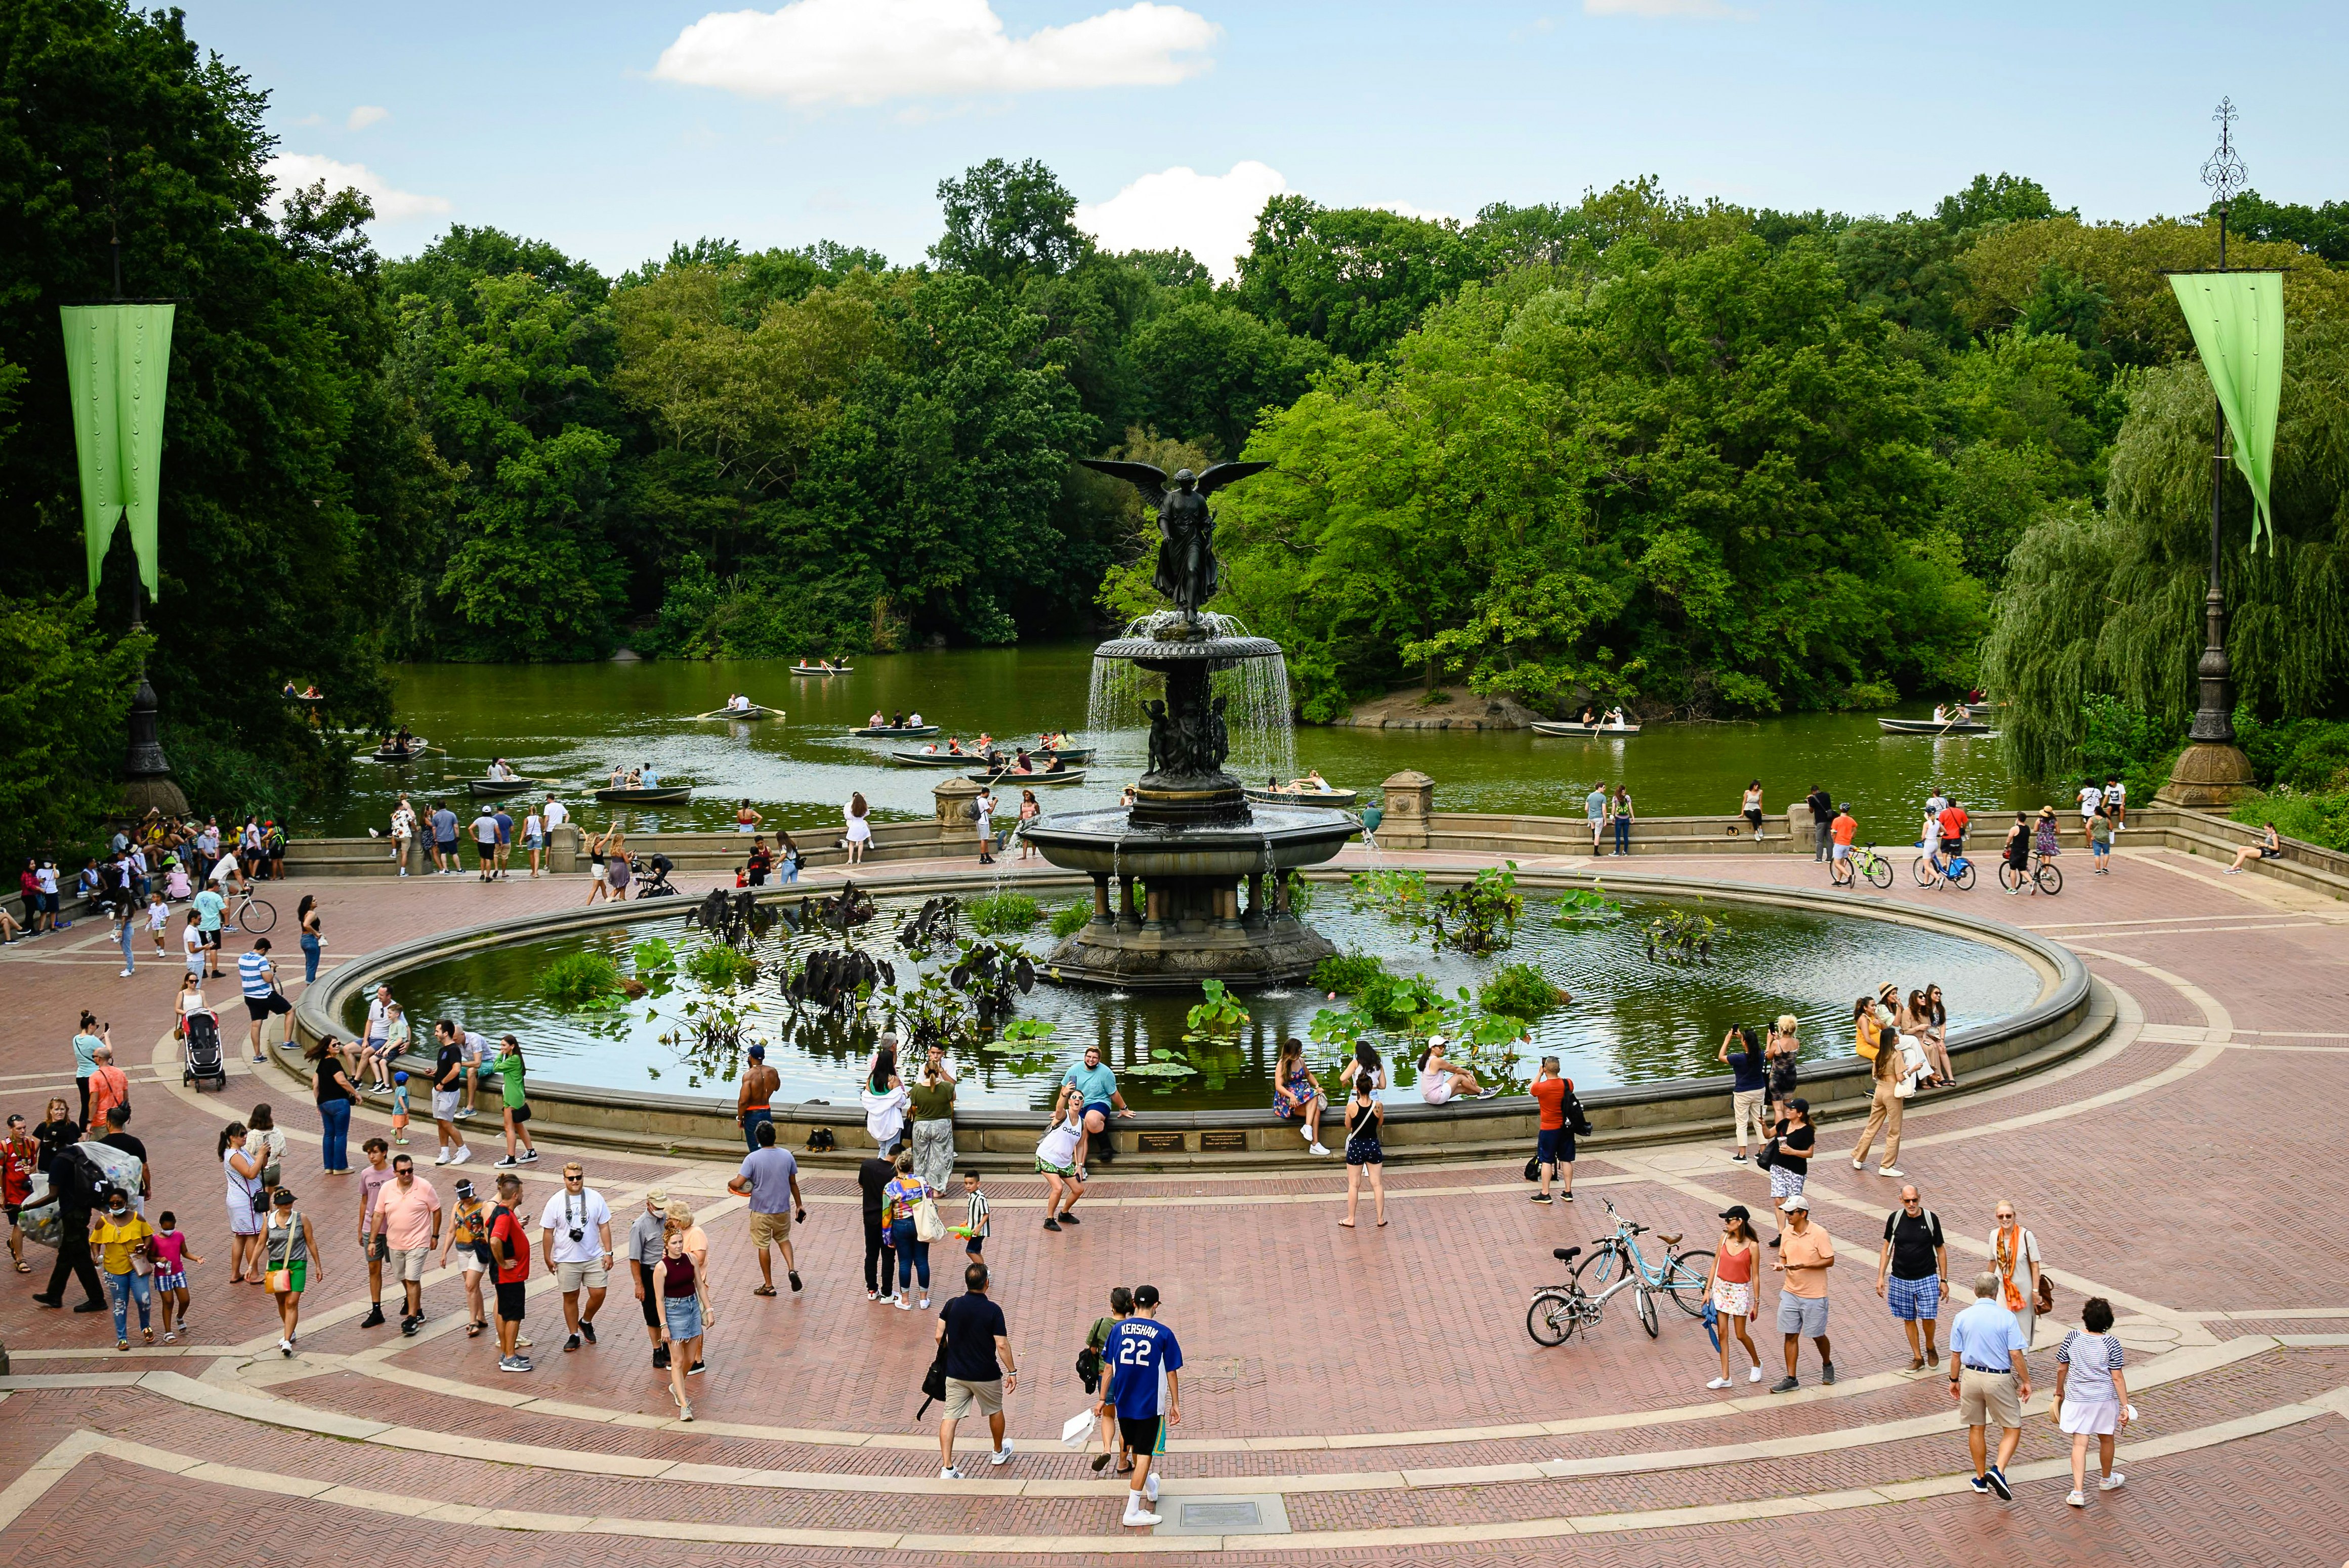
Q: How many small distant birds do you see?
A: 1